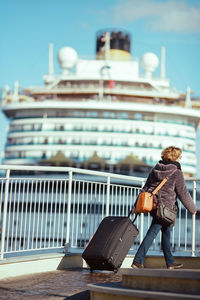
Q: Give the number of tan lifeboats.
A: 0